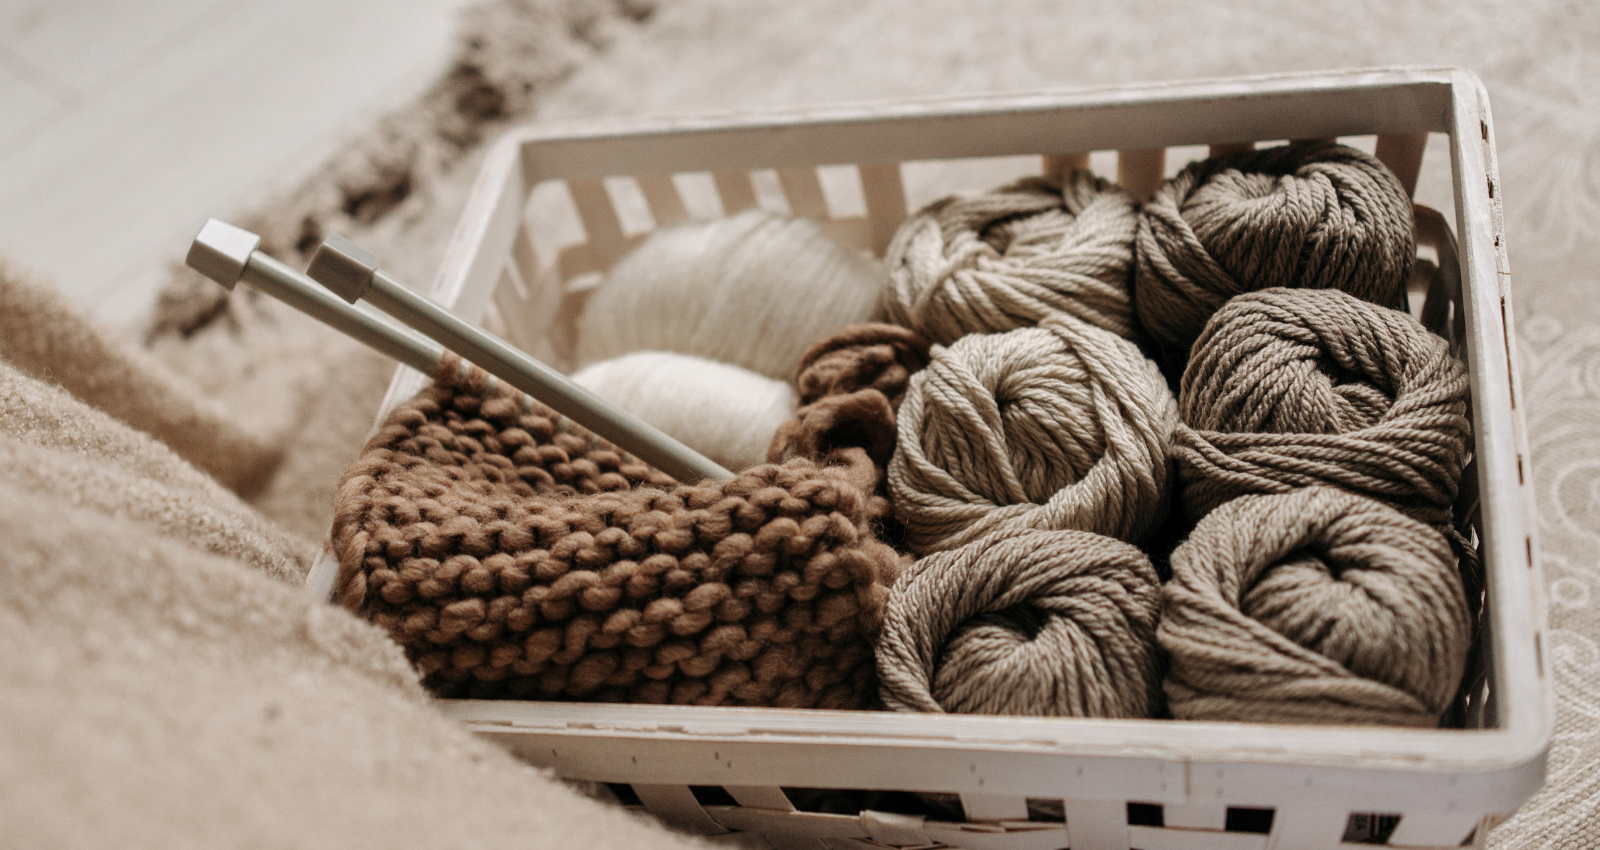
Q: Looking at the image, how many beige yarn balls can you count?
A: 6